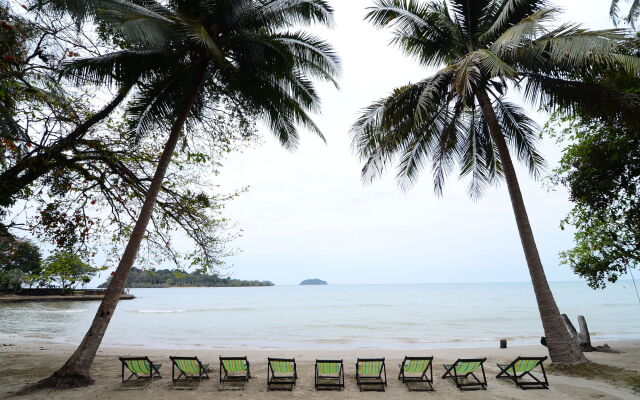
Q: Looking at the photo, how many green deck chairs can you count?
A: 9